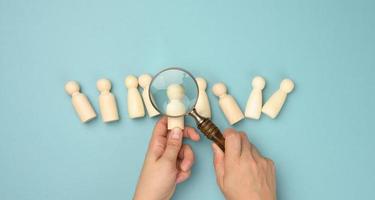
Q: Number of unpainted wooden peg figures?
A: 9